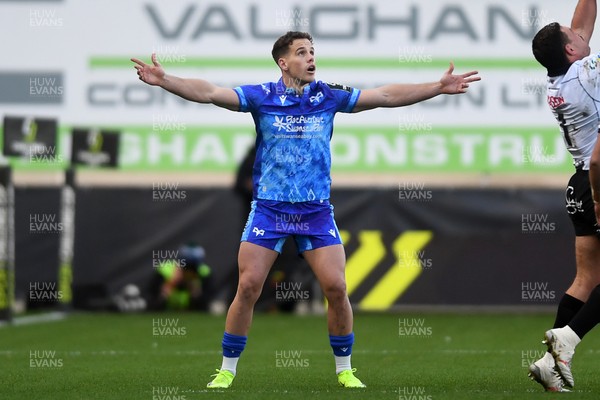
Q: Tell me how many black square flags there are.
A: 2